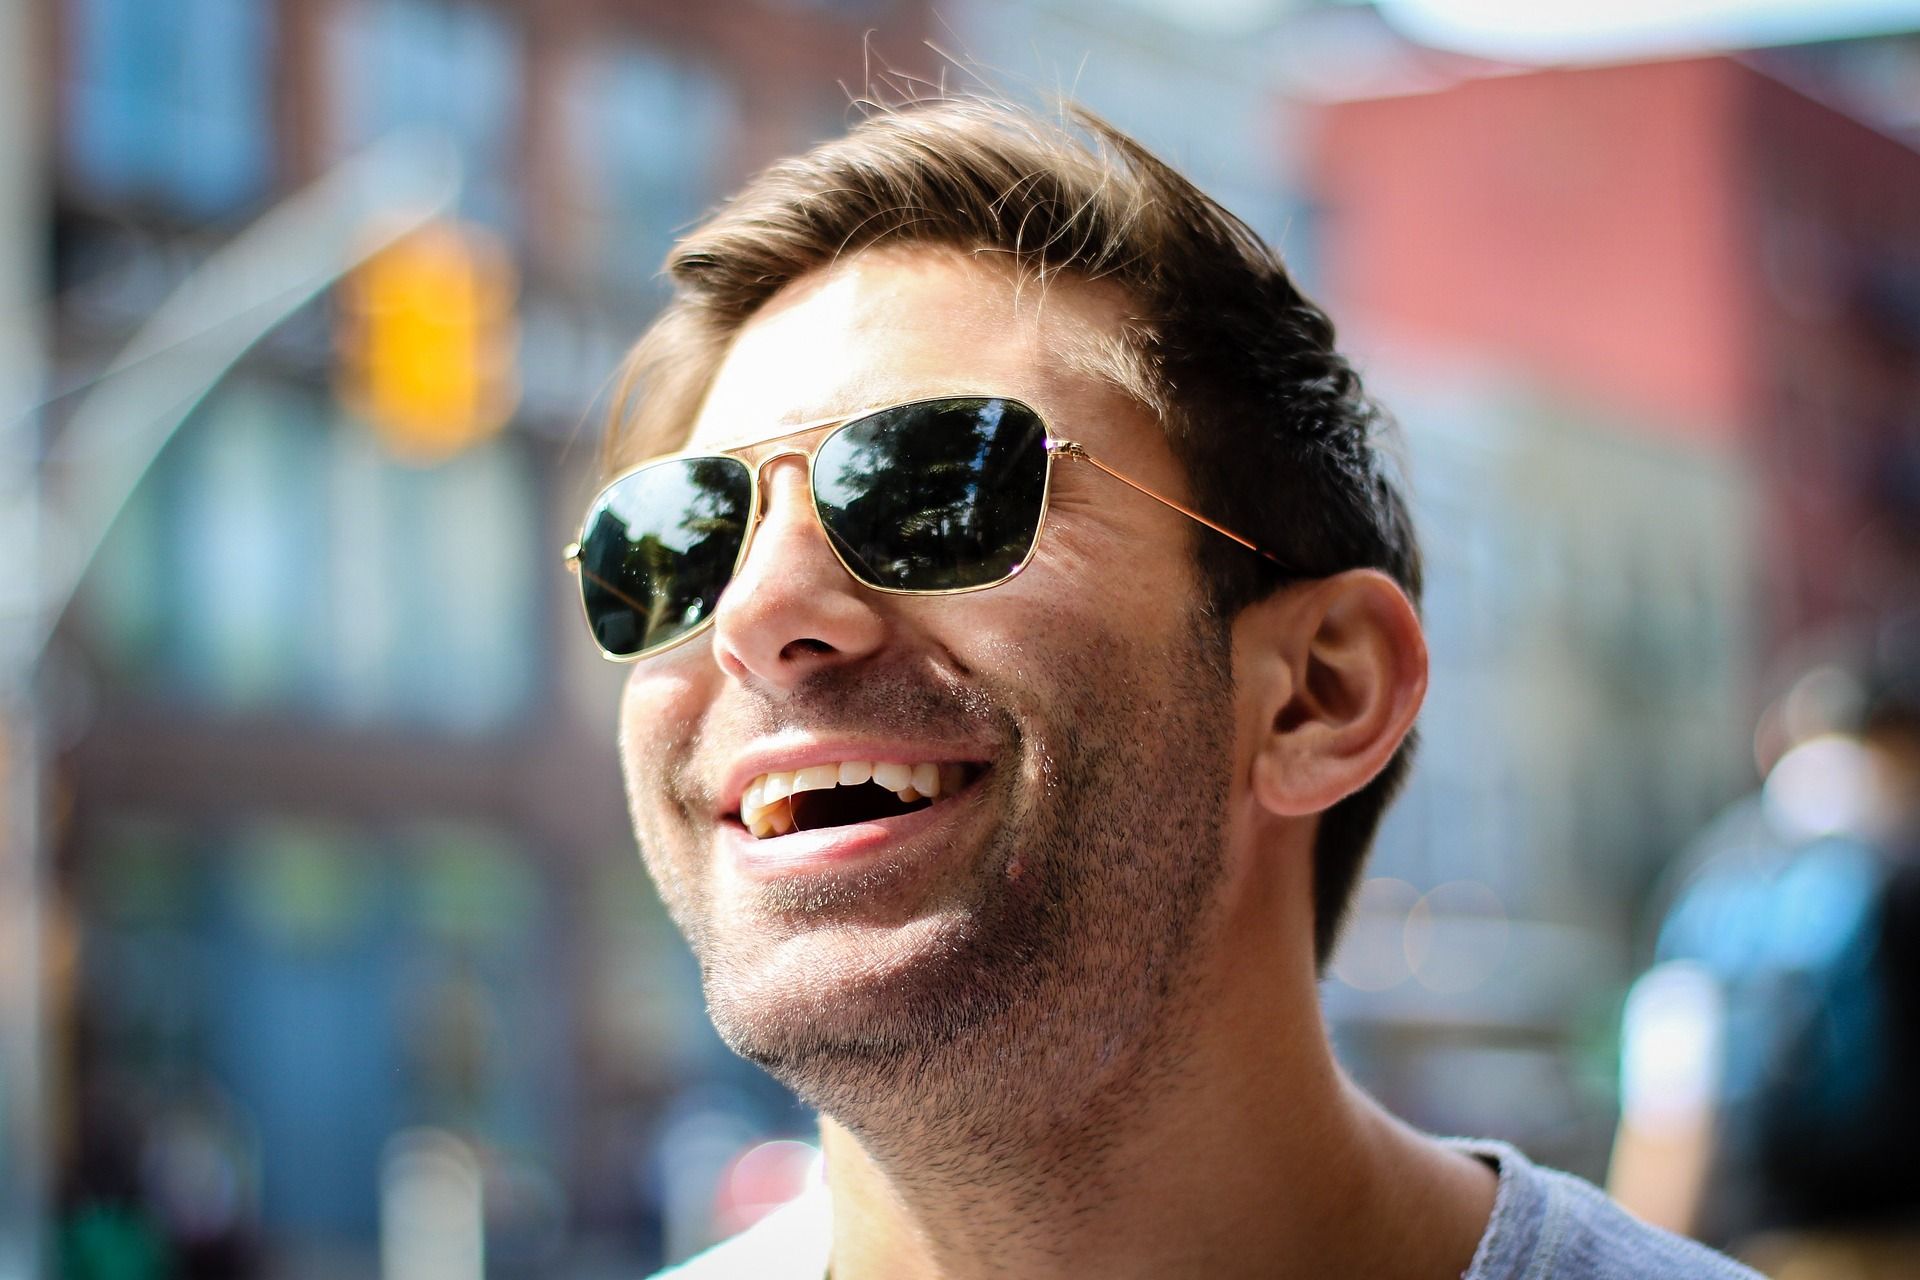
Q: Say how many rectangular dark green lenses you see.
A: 2